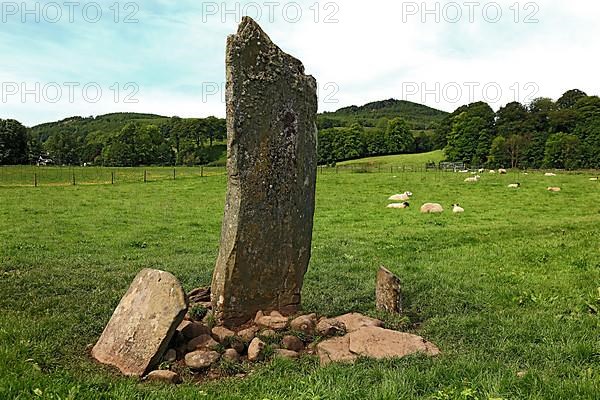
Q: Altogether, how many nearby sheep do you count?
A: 4